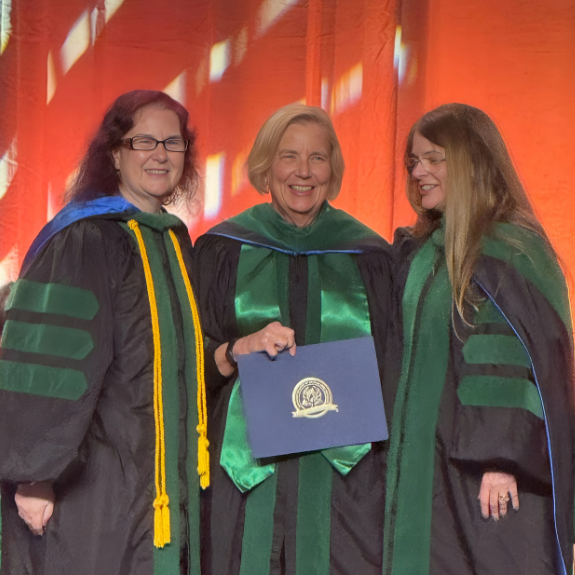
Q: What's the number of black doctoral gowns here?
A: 3